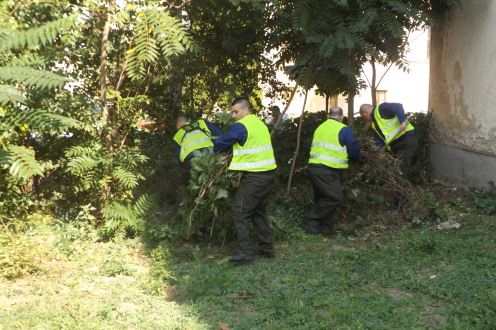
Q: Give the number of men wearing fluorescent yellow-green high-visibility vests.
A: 4